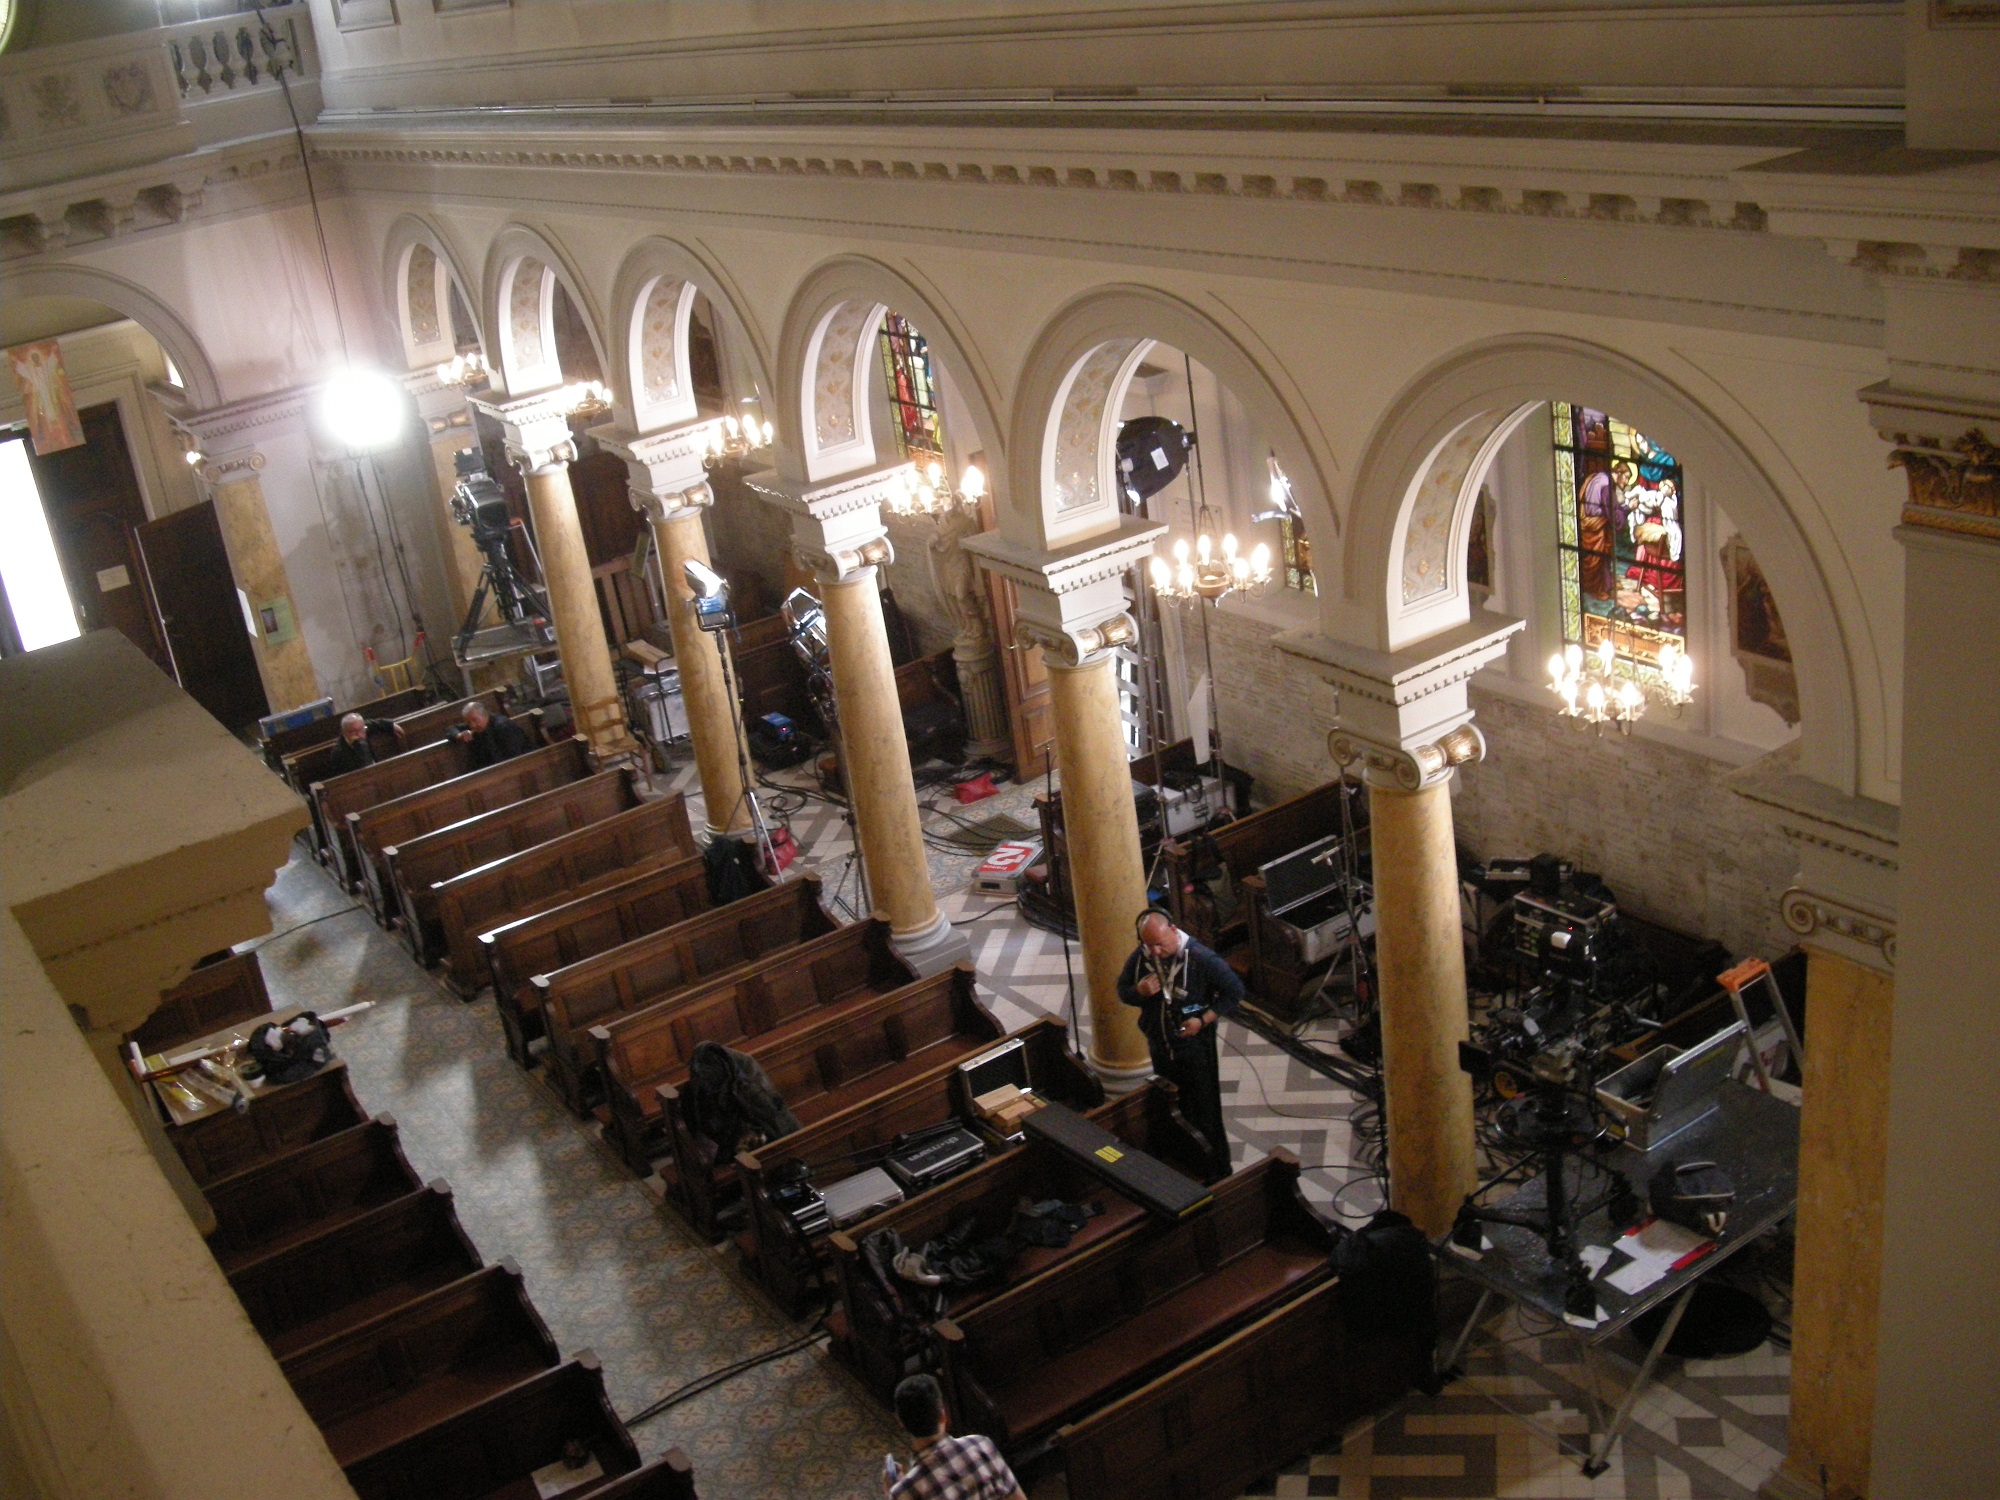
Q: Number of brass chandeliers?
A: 6